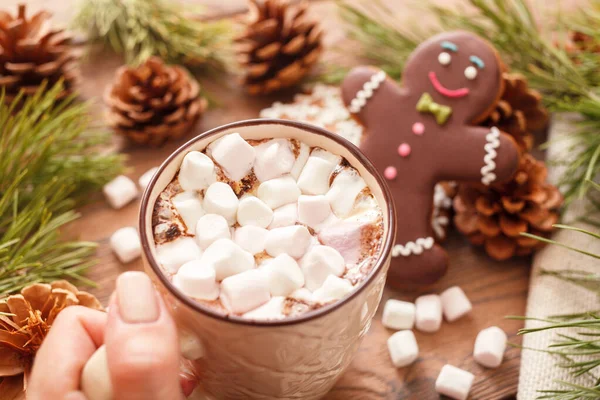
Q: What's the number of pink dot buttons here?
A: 3